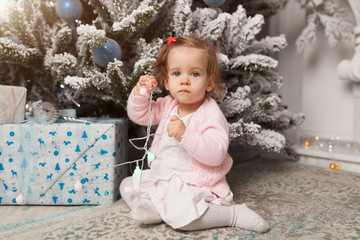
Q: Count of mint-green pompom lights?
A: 2